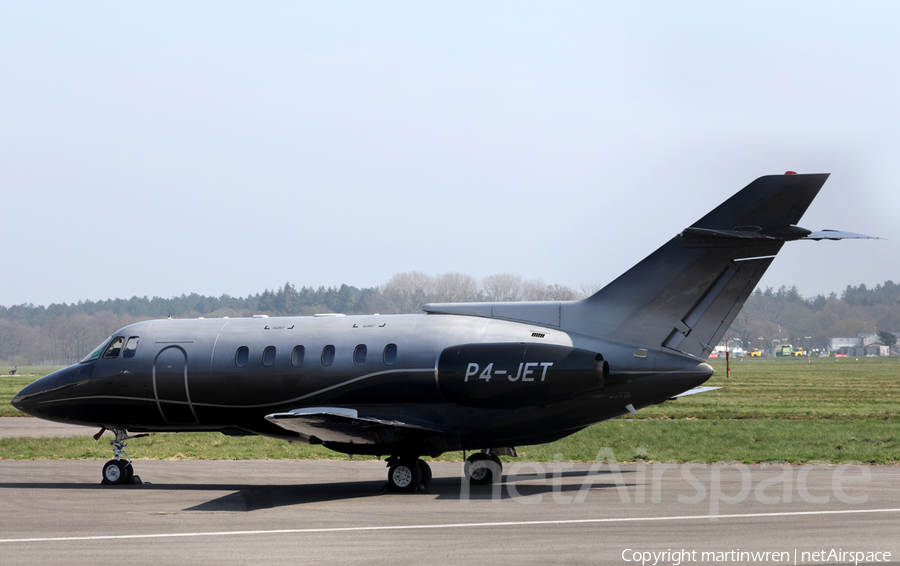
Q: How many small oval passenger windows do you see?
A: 6